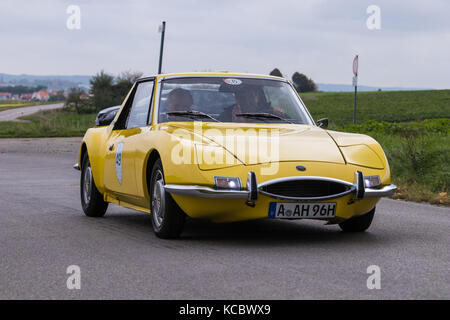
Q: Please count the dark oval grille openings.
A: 1